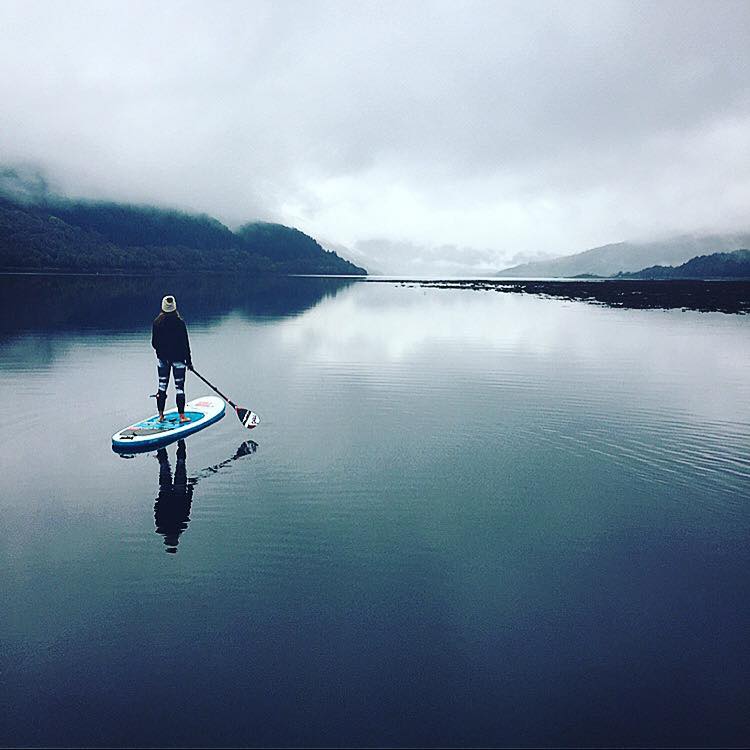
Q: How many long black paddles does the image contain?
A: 1